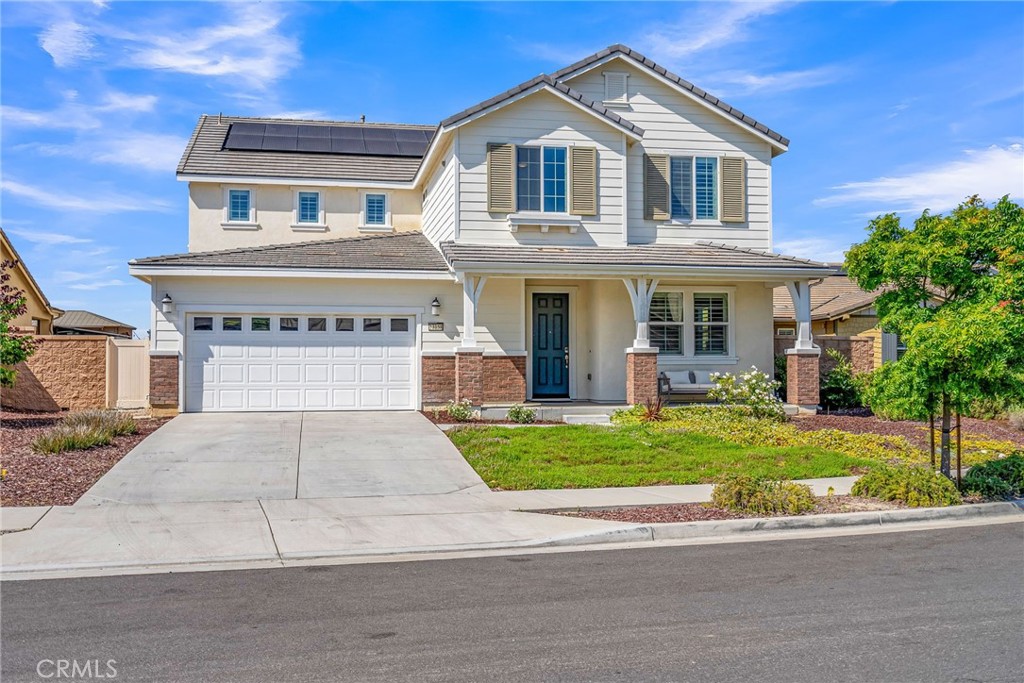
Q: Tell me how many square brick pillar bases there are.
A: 3